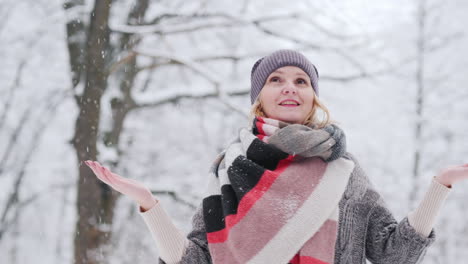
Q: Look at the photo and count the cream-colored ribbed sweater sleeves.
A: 2